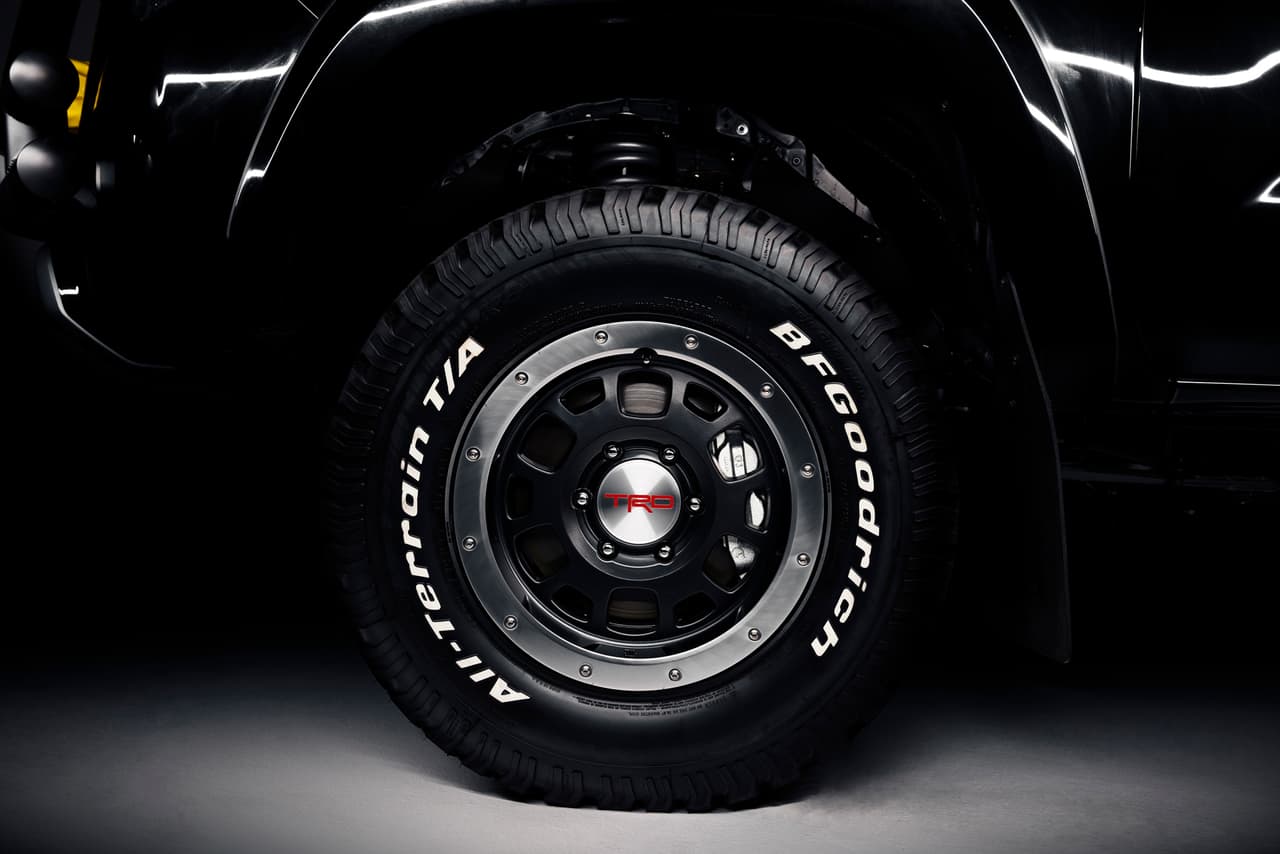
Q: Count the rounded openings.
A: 12